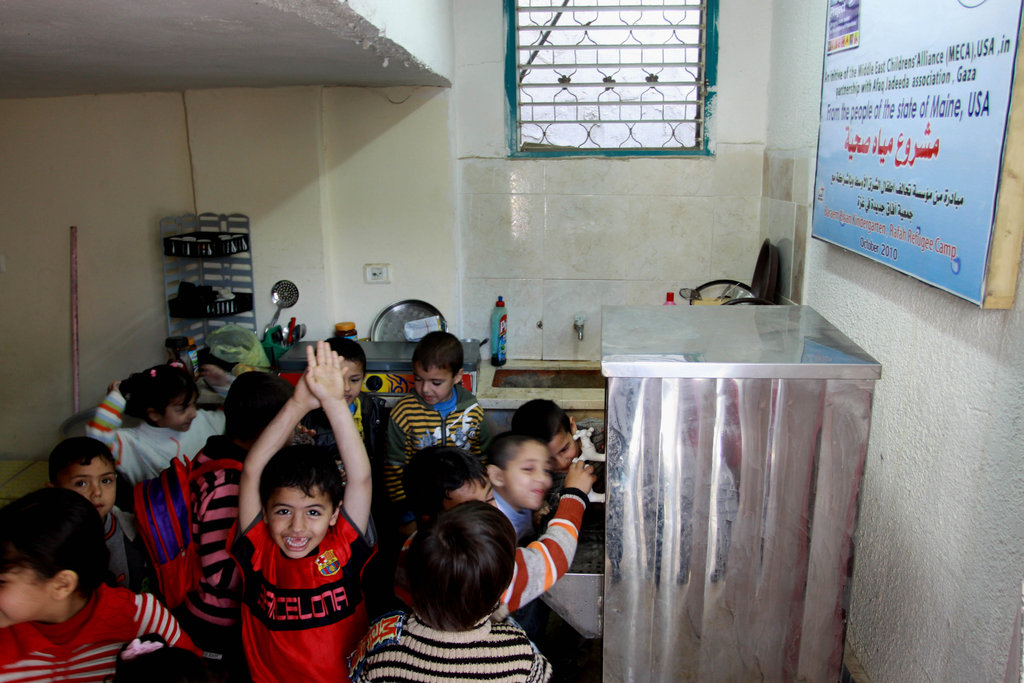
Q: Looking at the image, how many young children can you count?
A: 12